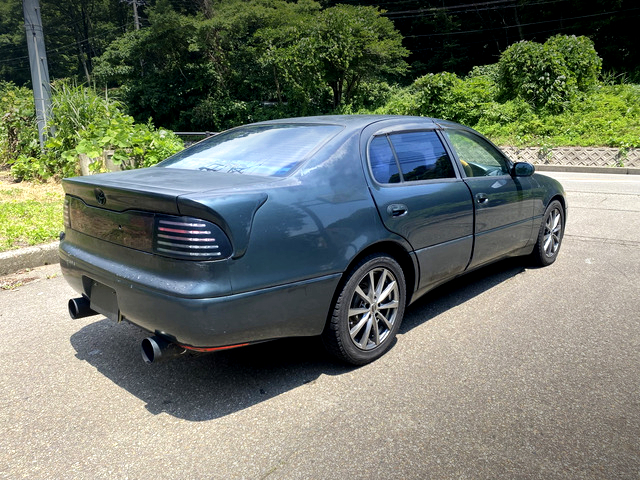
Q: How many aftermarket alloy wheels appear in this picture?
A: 2